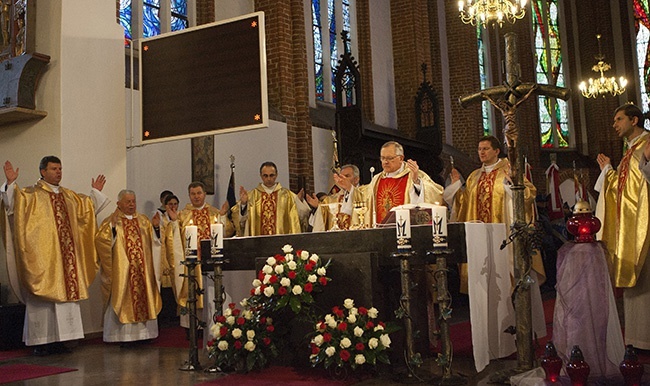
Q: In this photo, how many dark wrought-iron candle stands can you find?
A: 4